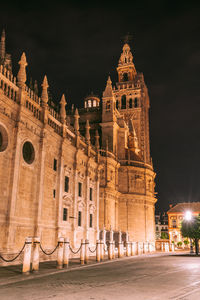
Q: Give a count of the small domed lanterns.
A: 1